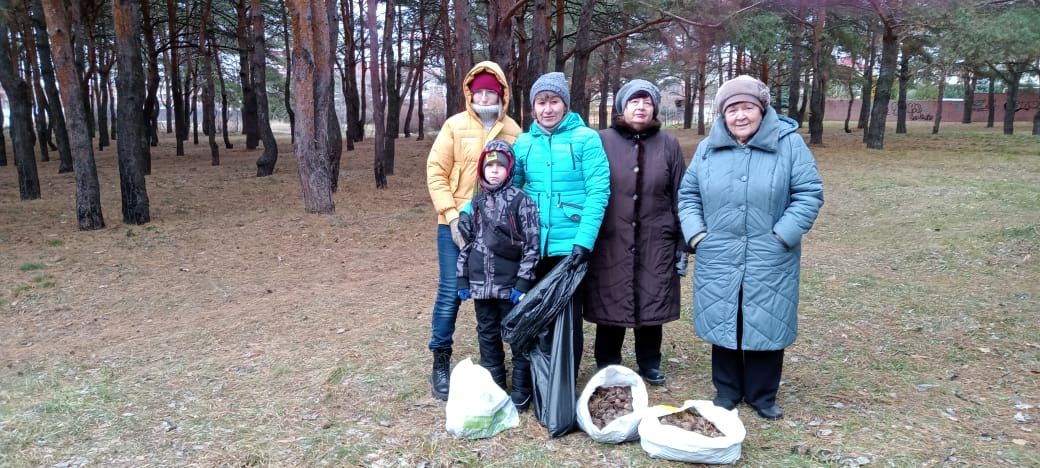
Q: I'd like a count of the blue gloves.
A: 2